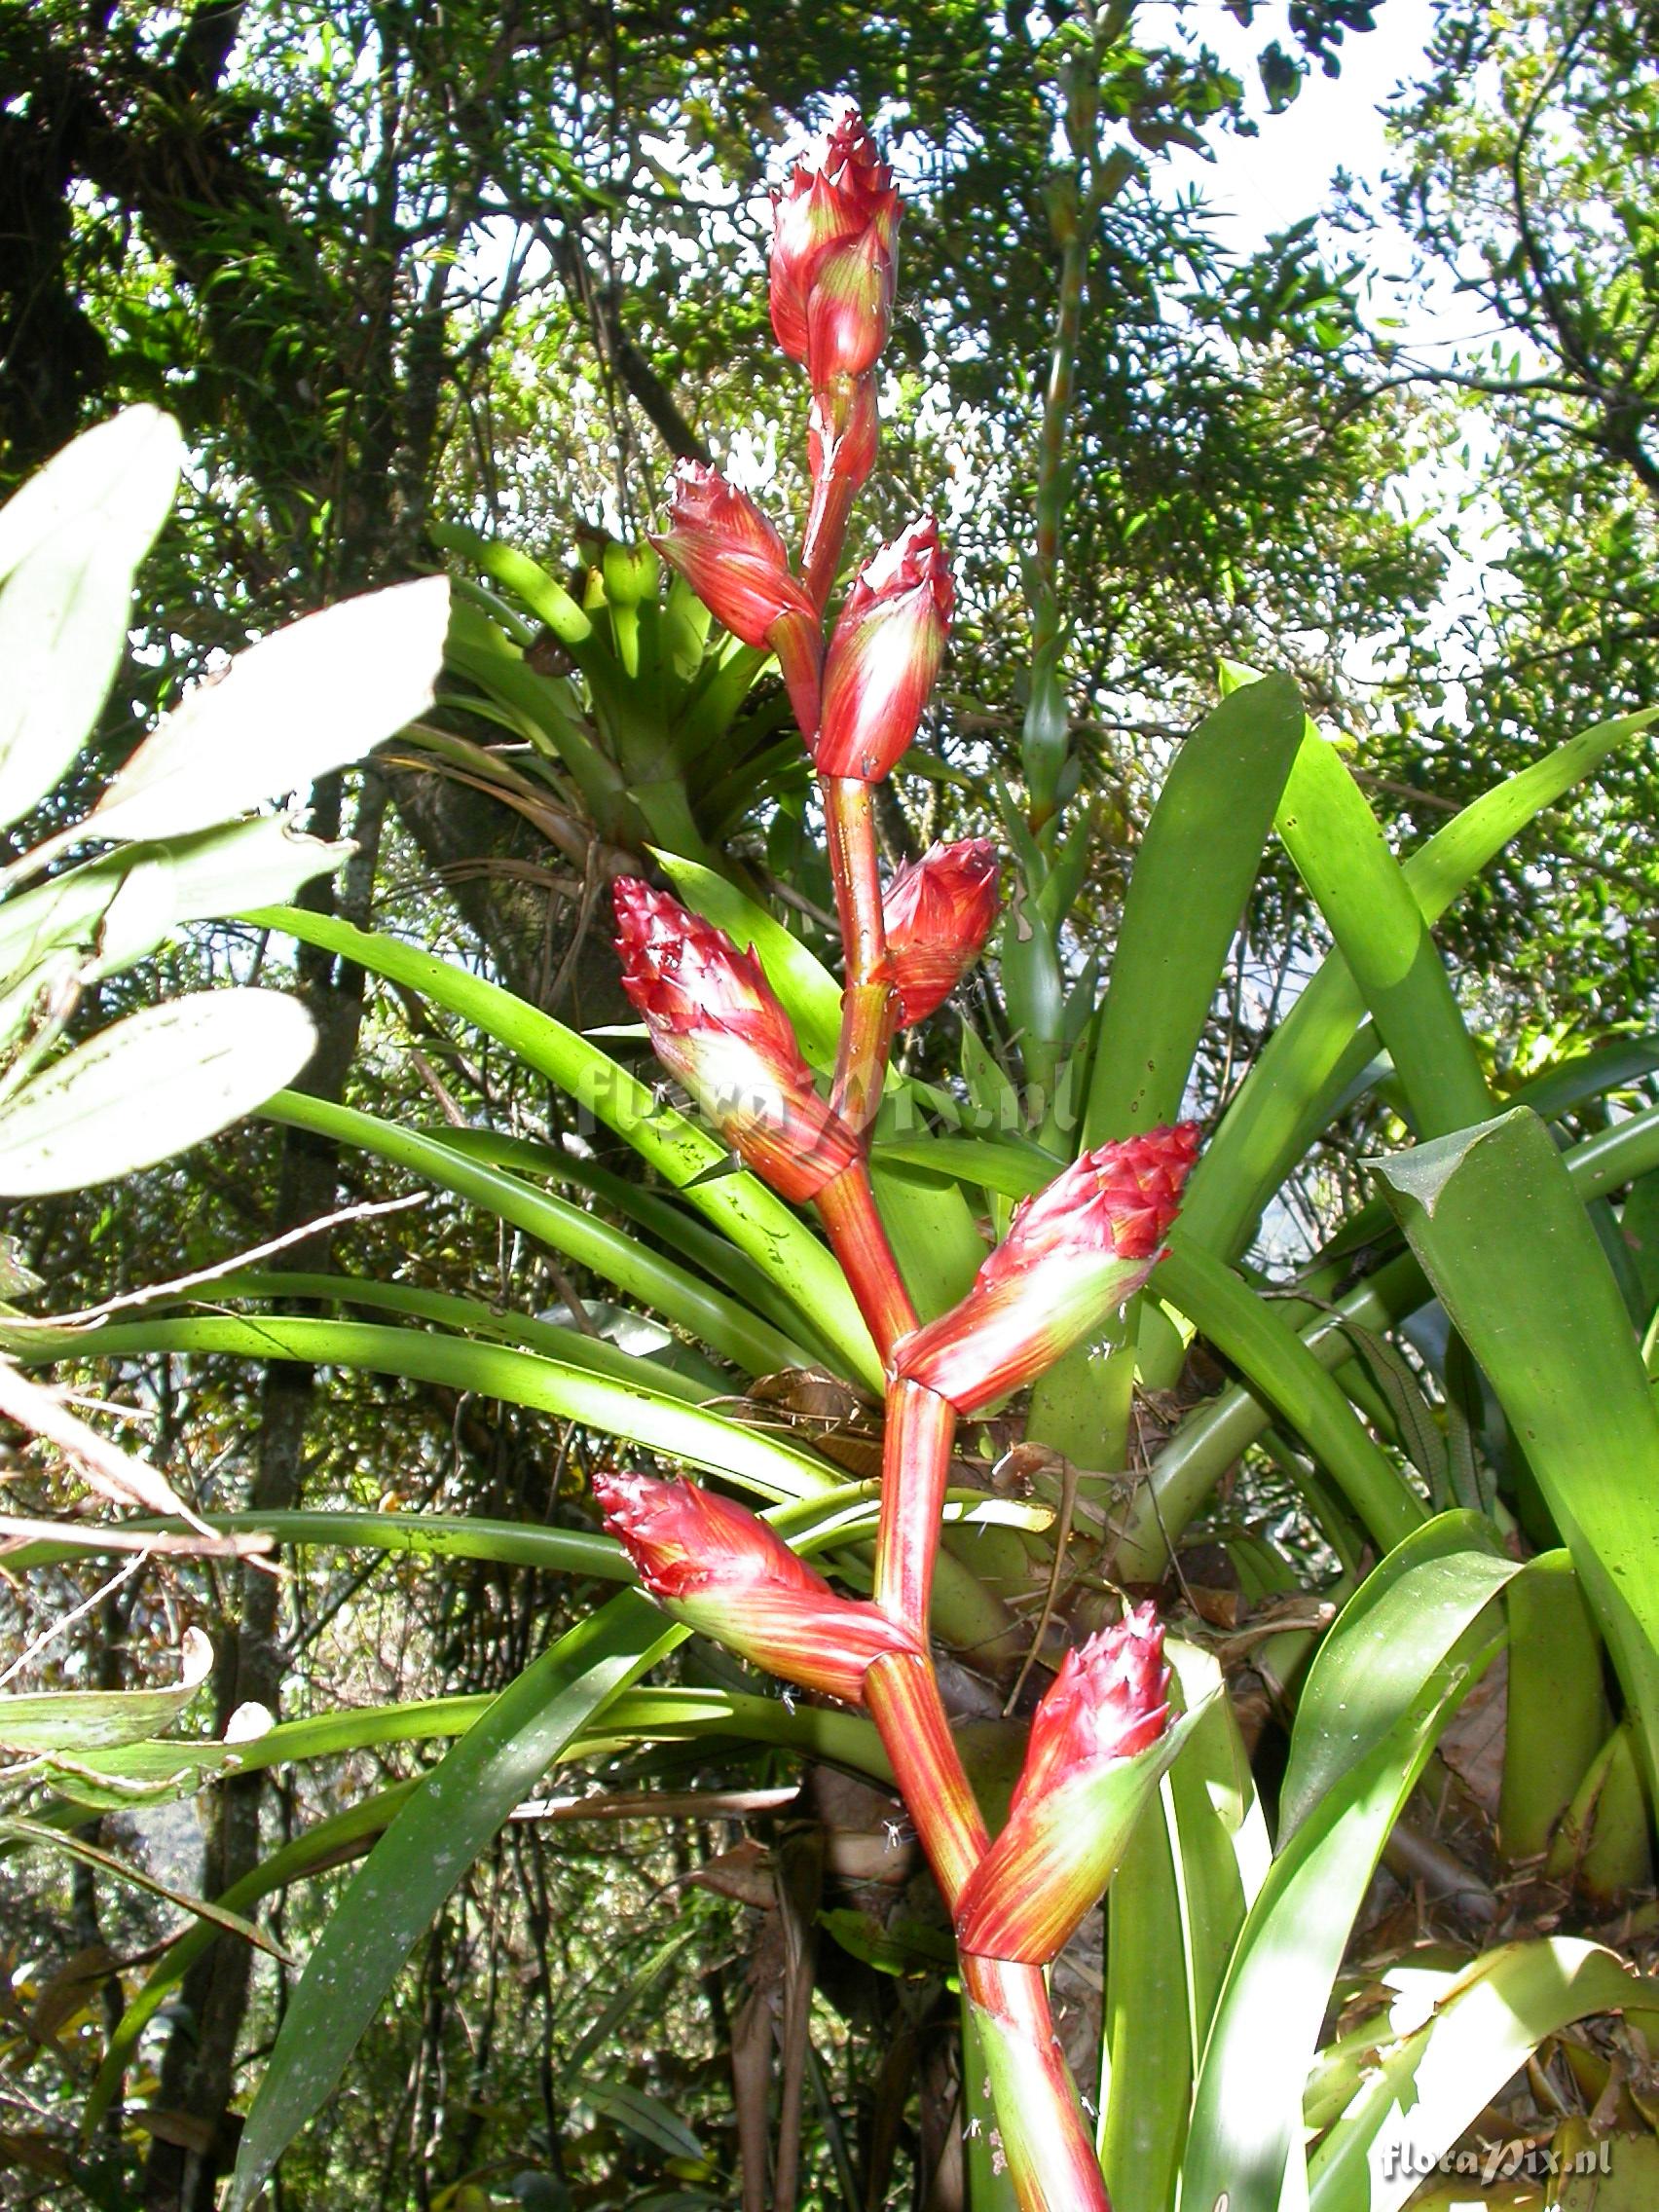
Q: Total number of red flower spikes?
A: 8